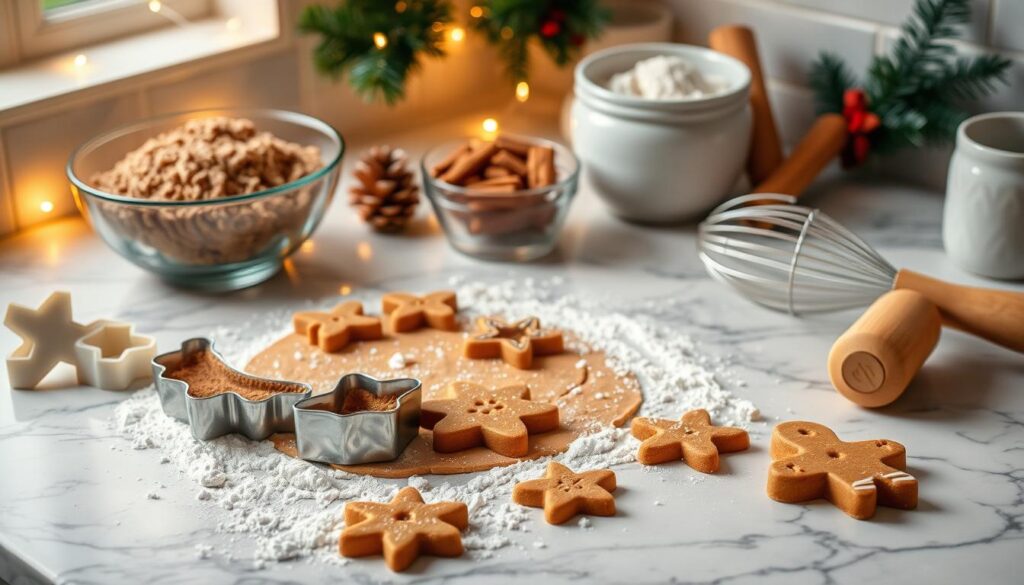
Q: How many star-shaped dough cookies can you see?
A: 7